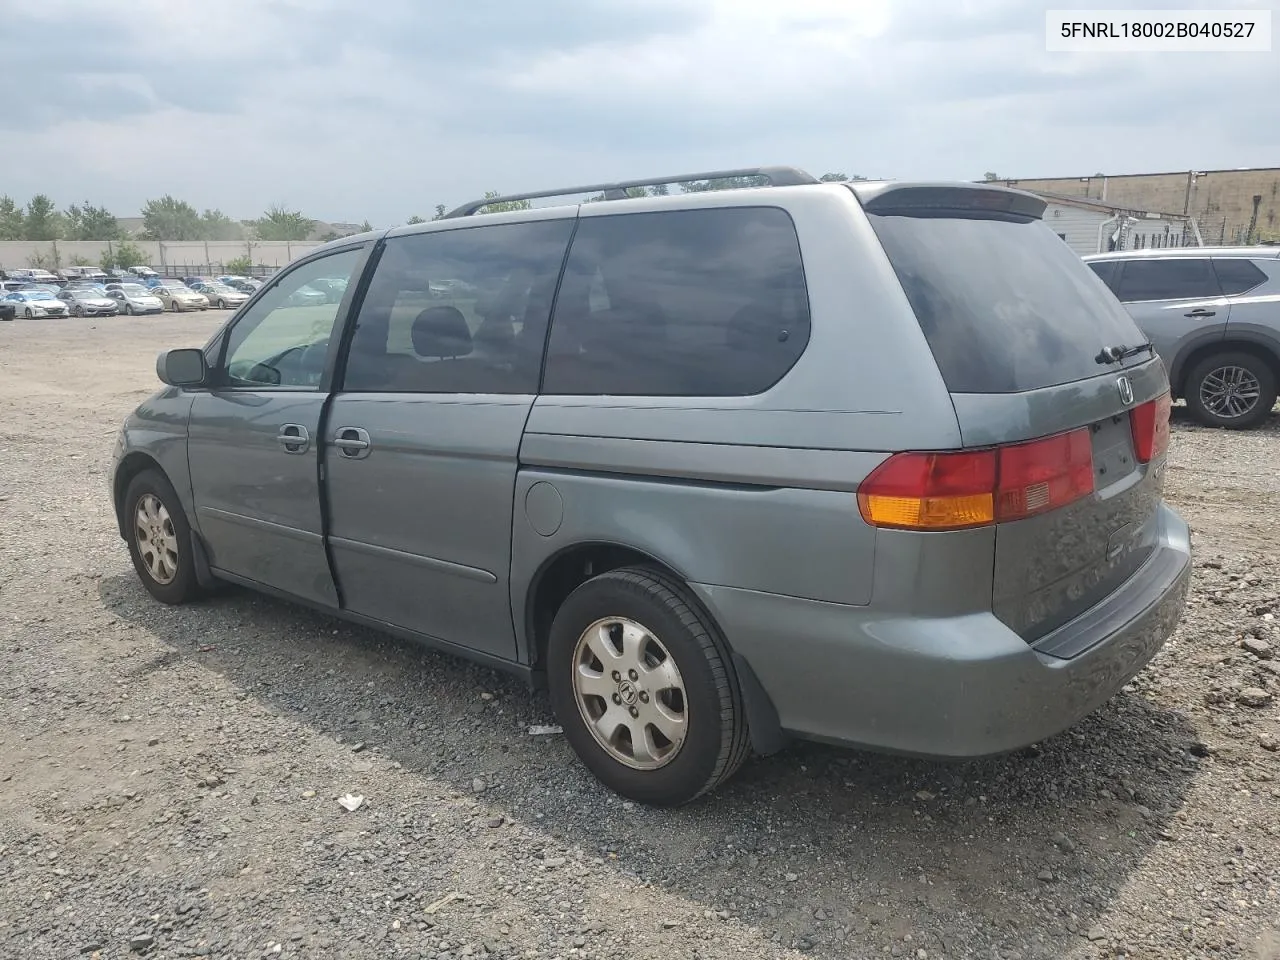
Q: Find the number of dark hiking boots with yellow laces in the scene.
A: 0